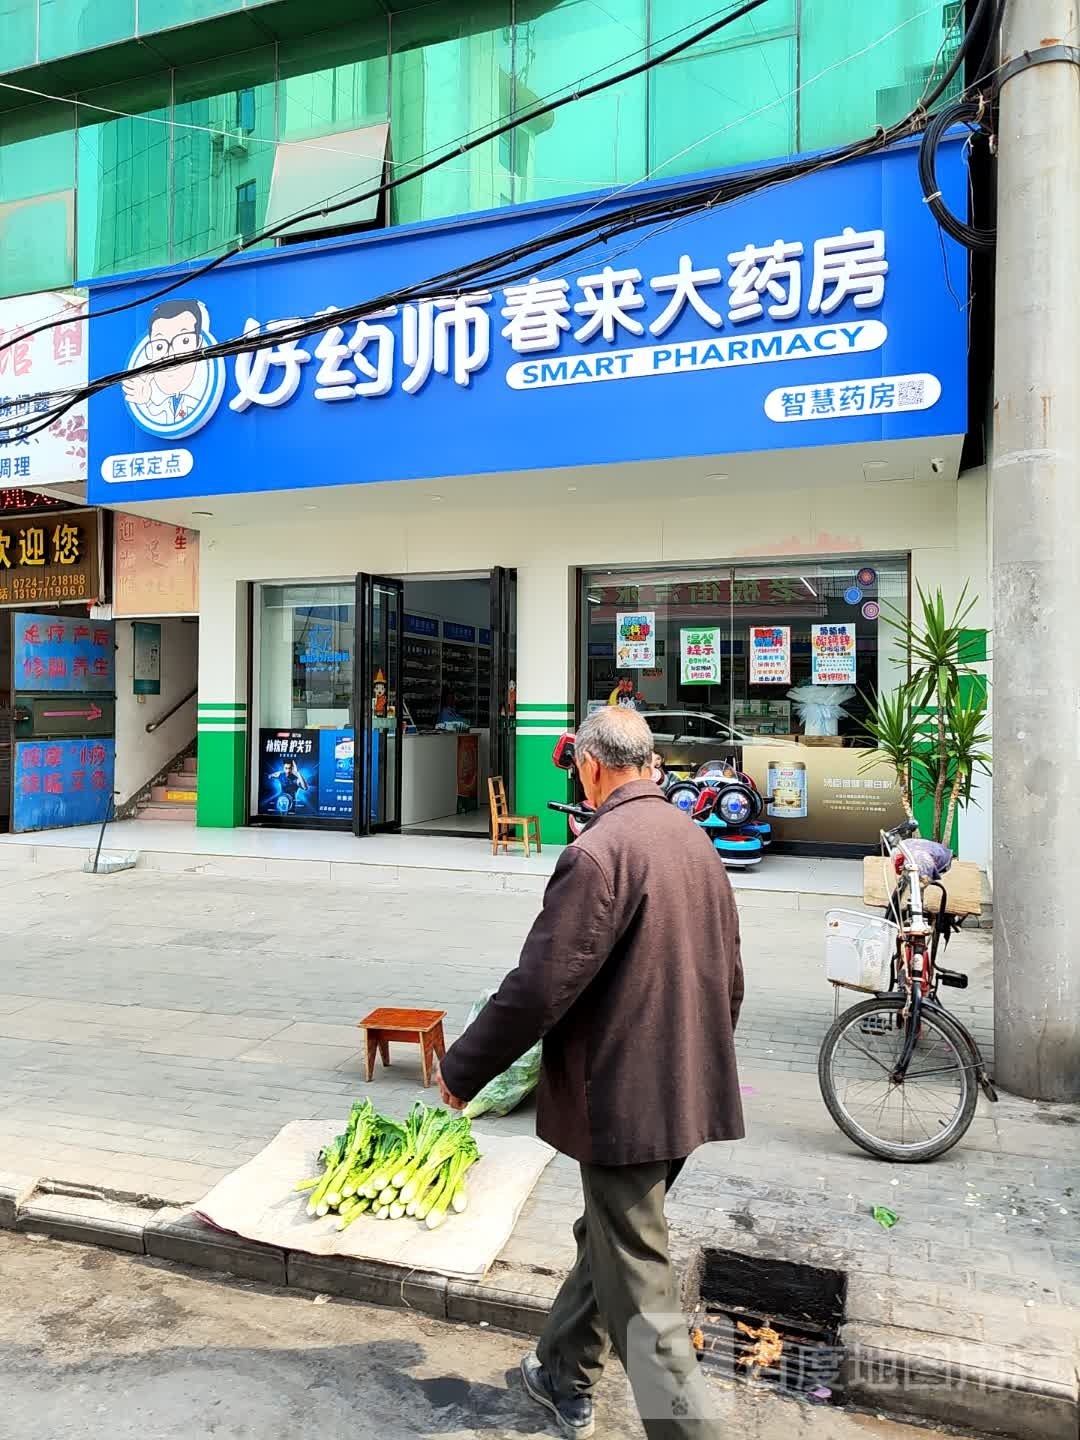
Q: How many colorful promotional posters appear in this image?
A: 4